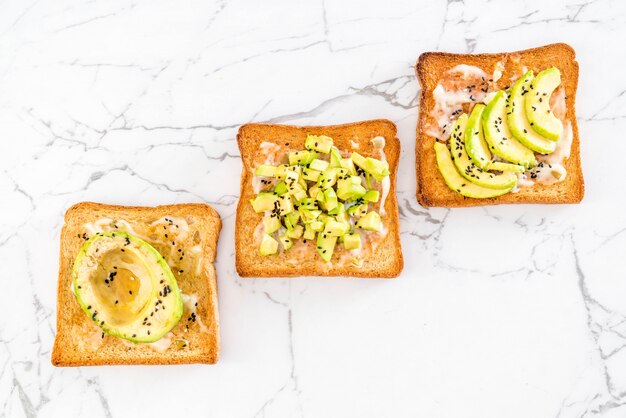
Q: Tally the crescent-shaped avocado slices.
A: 6